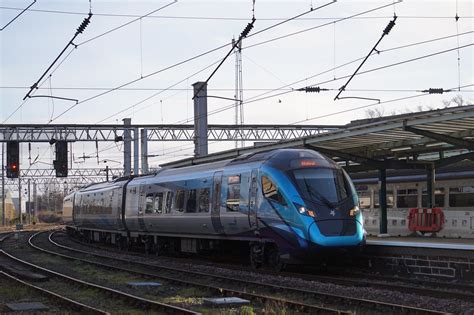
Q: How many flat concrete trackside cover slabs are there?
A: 3